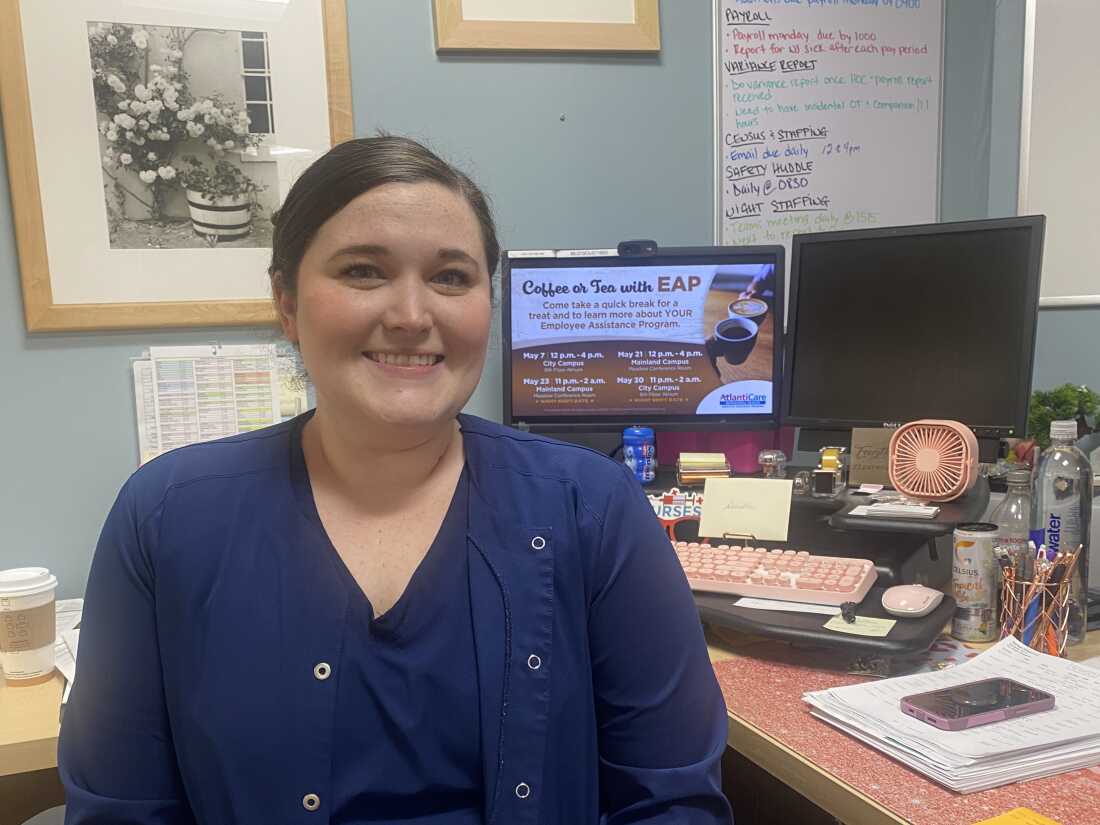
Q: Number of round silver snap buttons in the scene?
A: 5